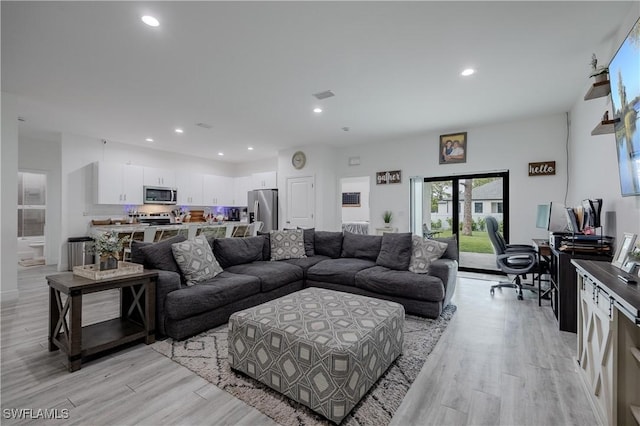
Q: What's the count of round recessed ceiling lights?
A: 7